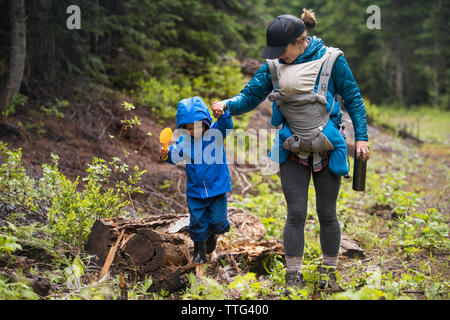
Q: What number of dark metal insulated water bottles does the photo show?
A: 1